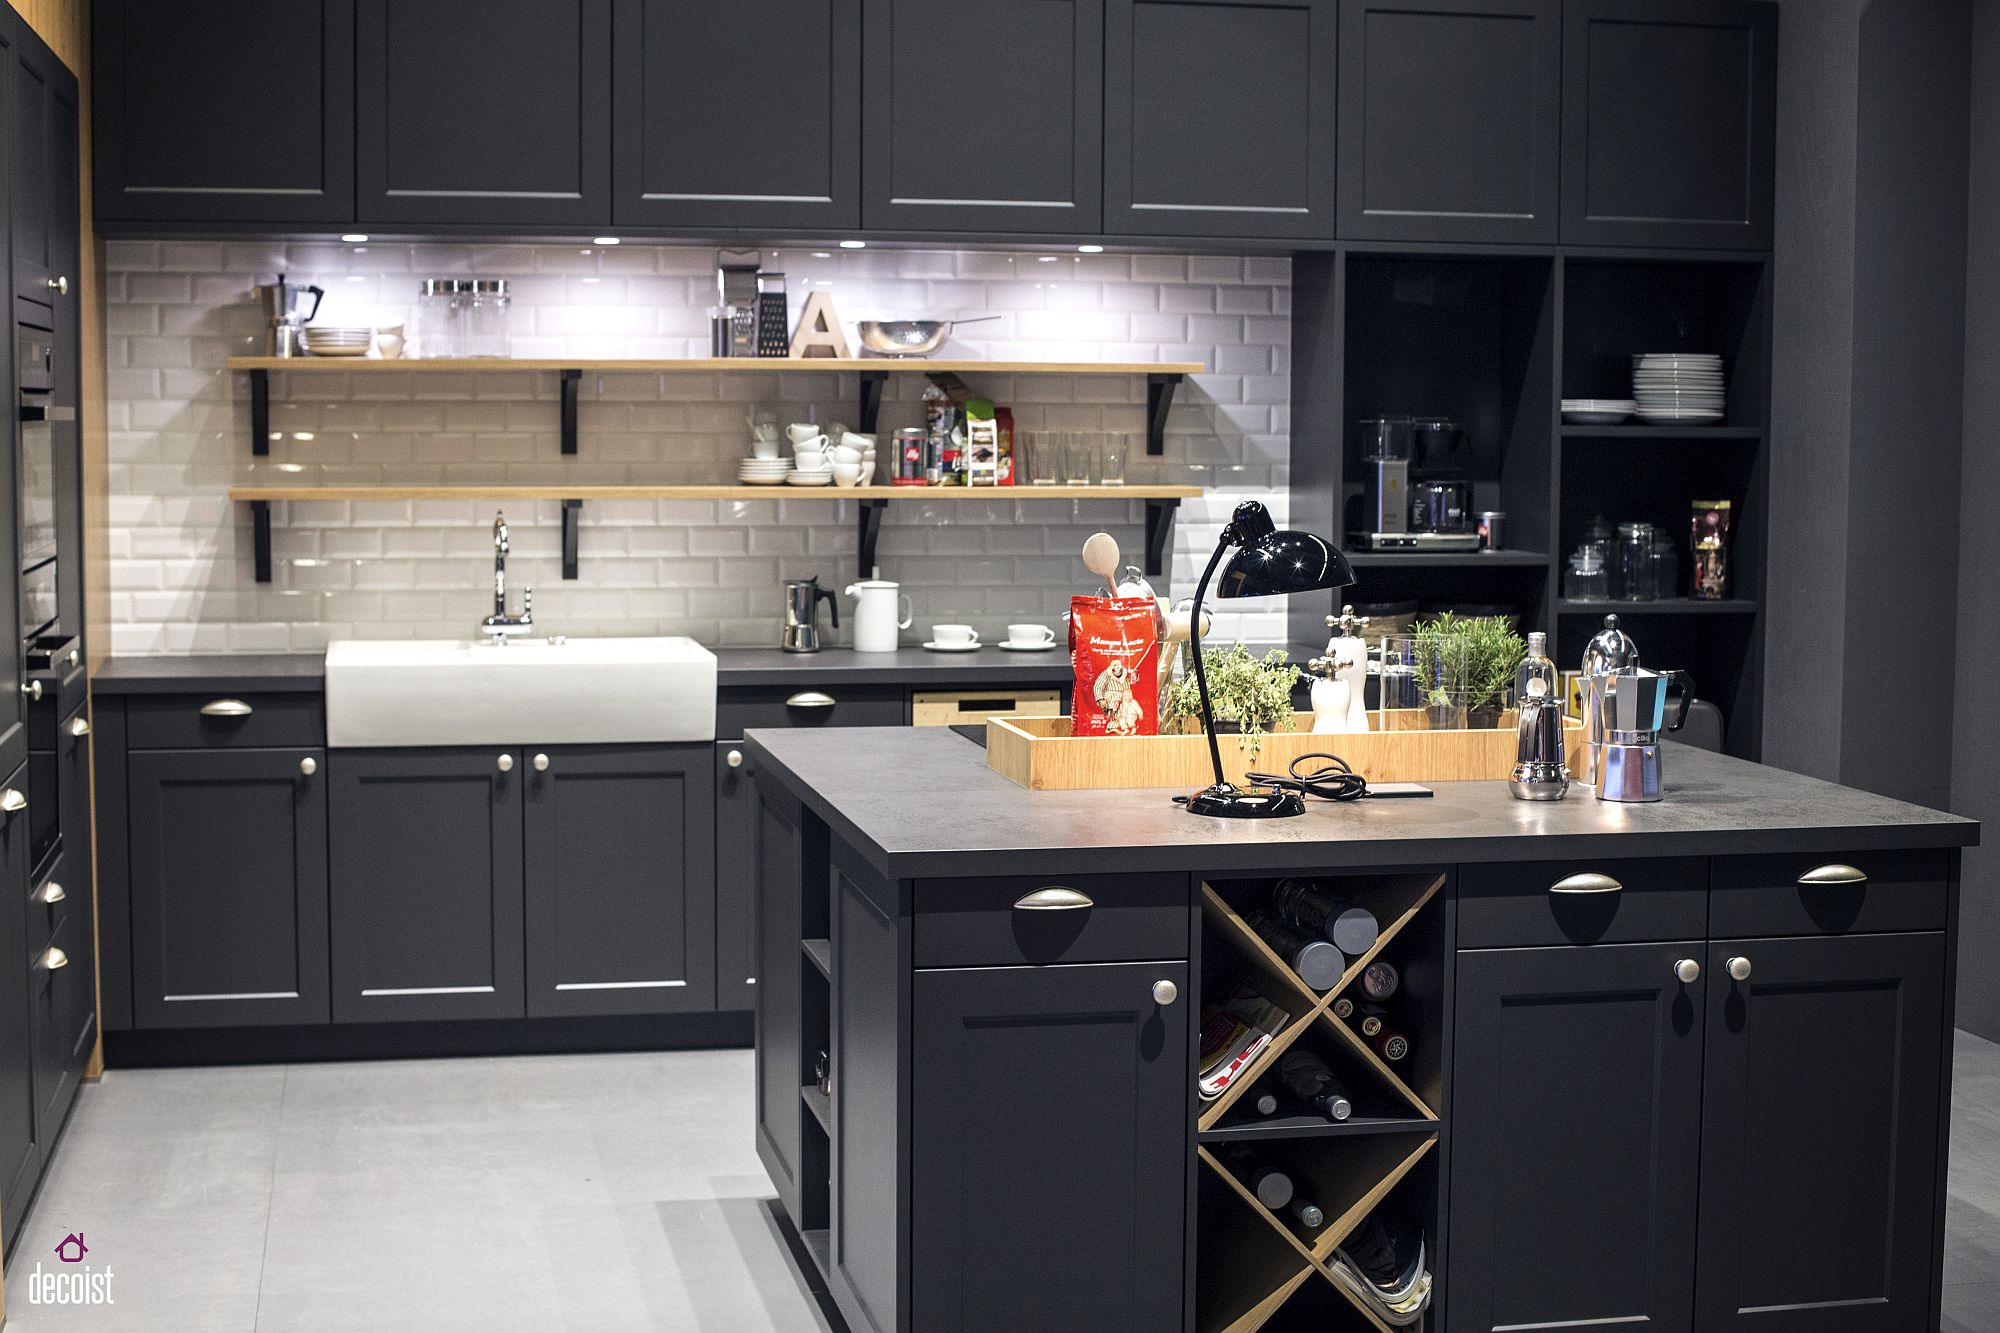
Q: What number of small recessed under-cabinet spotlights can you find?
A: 4